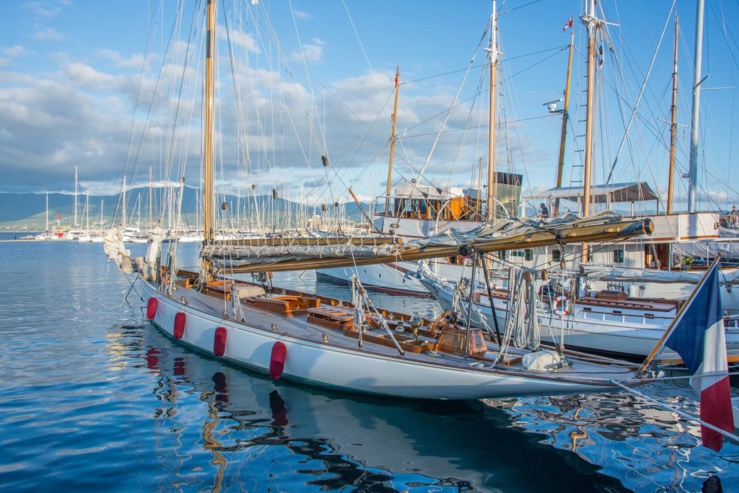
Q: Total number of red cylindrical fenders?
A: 4